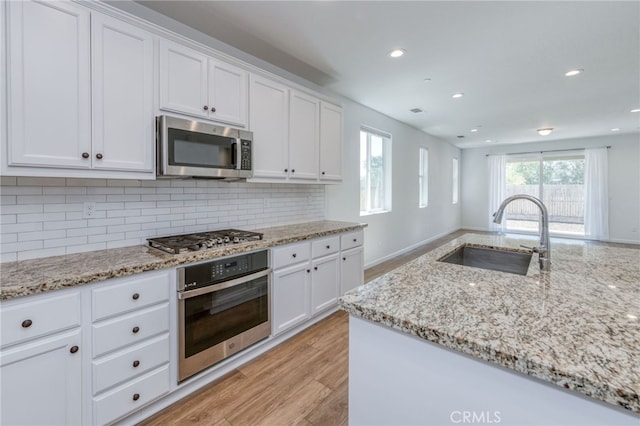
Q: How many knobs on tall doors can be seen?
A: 5